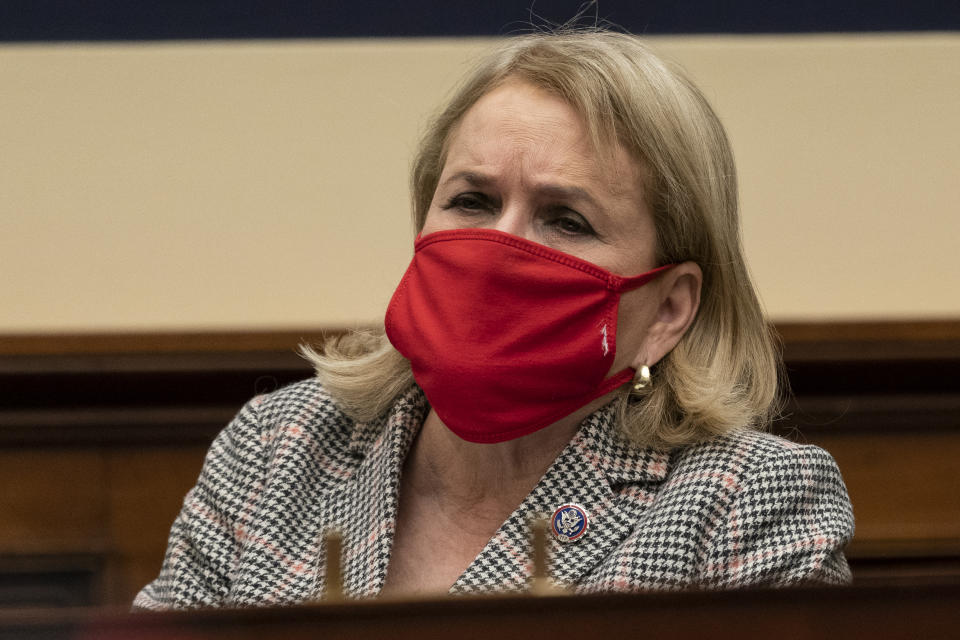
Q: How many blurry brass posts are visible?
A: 2